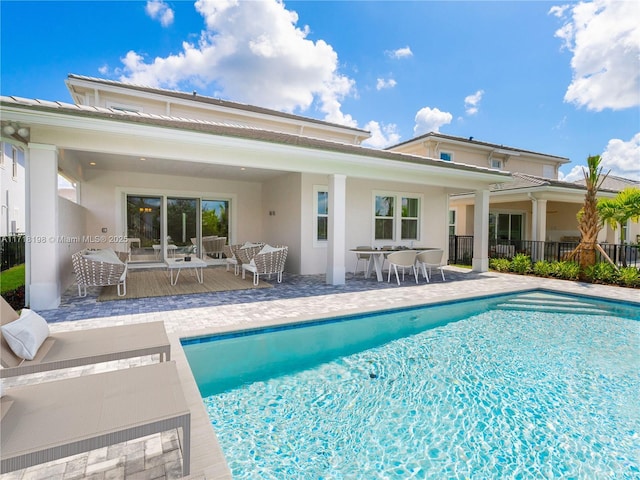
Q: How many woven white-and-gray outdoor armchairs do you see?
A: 3